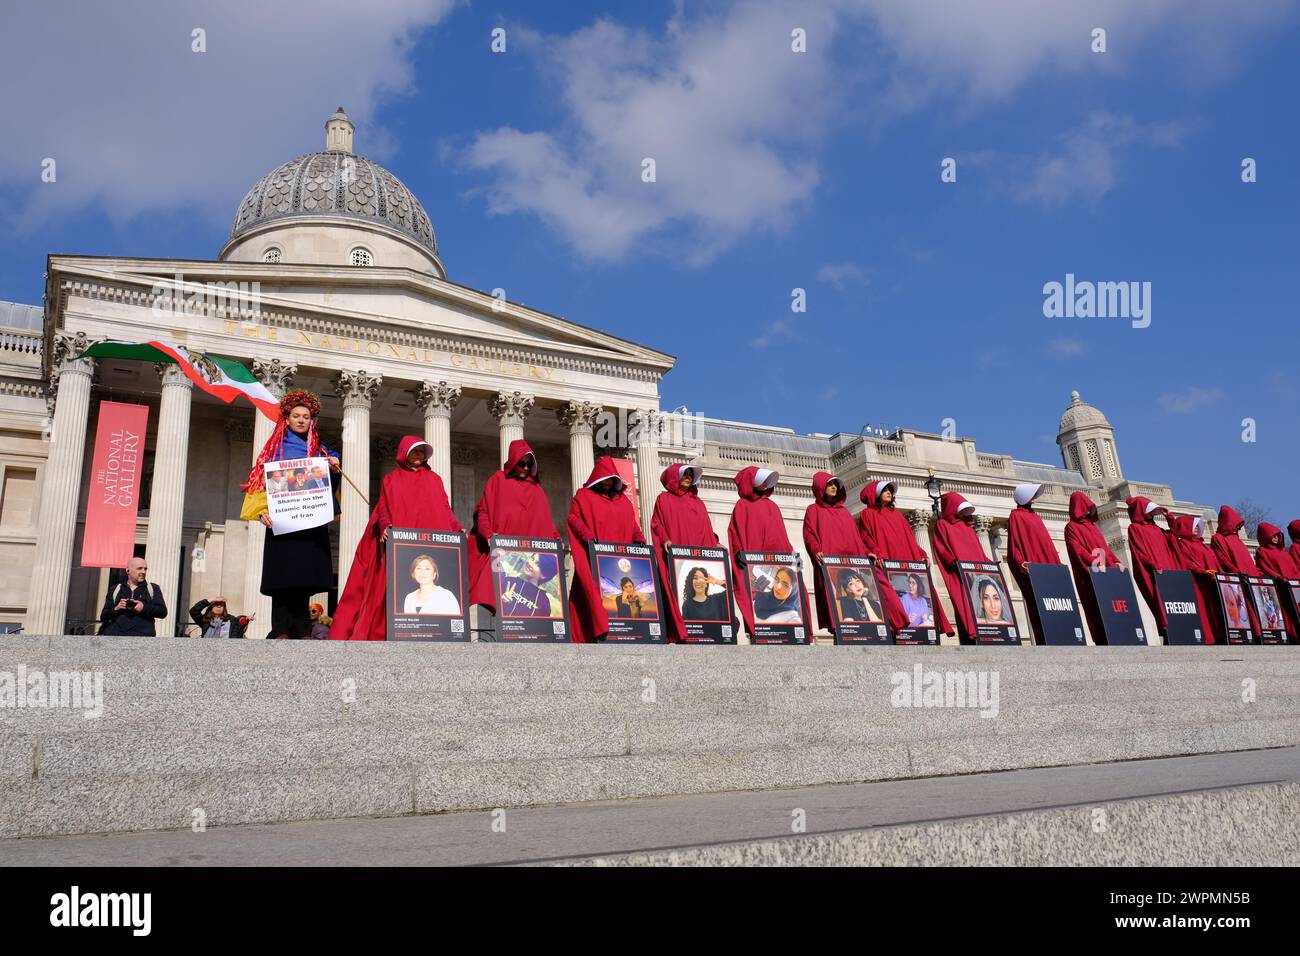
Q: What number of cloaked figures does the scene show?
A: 15